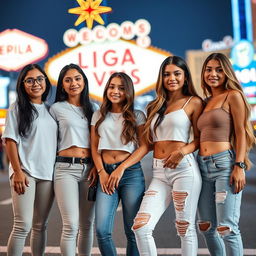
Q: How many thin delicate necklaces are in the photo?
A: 2